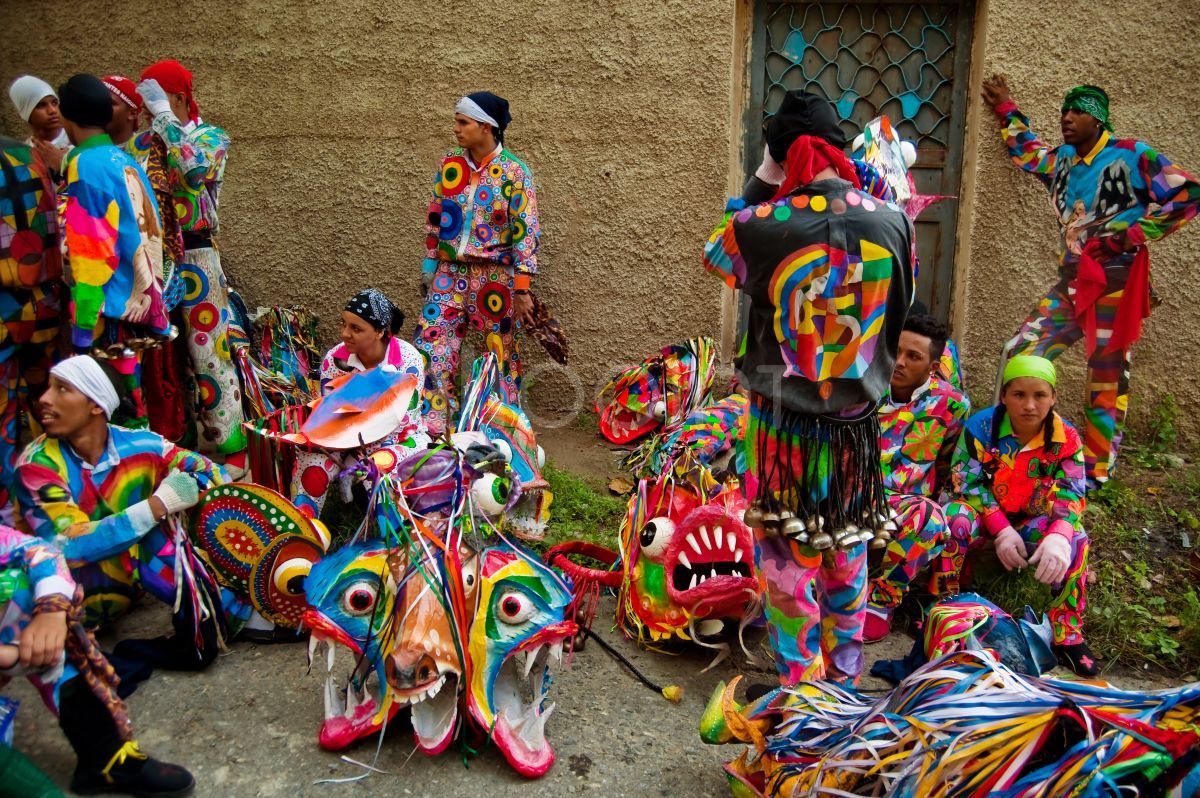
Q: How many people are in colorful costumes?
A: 13